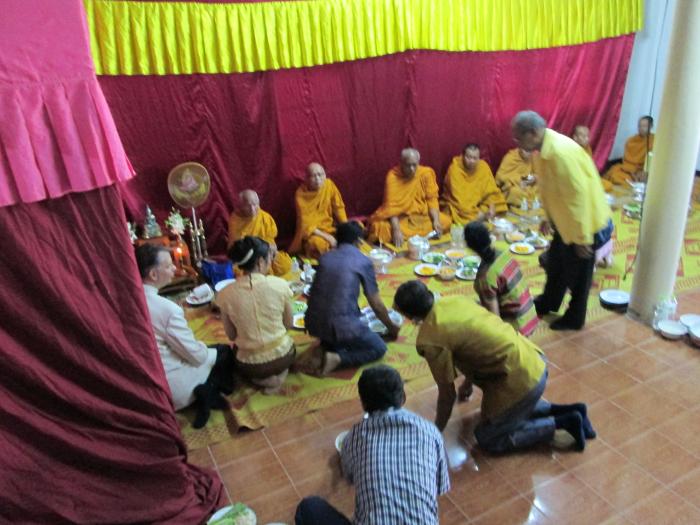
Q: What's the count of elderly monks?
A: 3